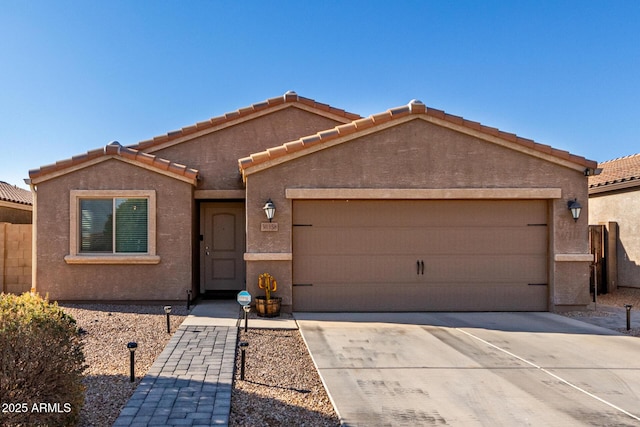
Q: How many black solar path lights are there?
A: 6